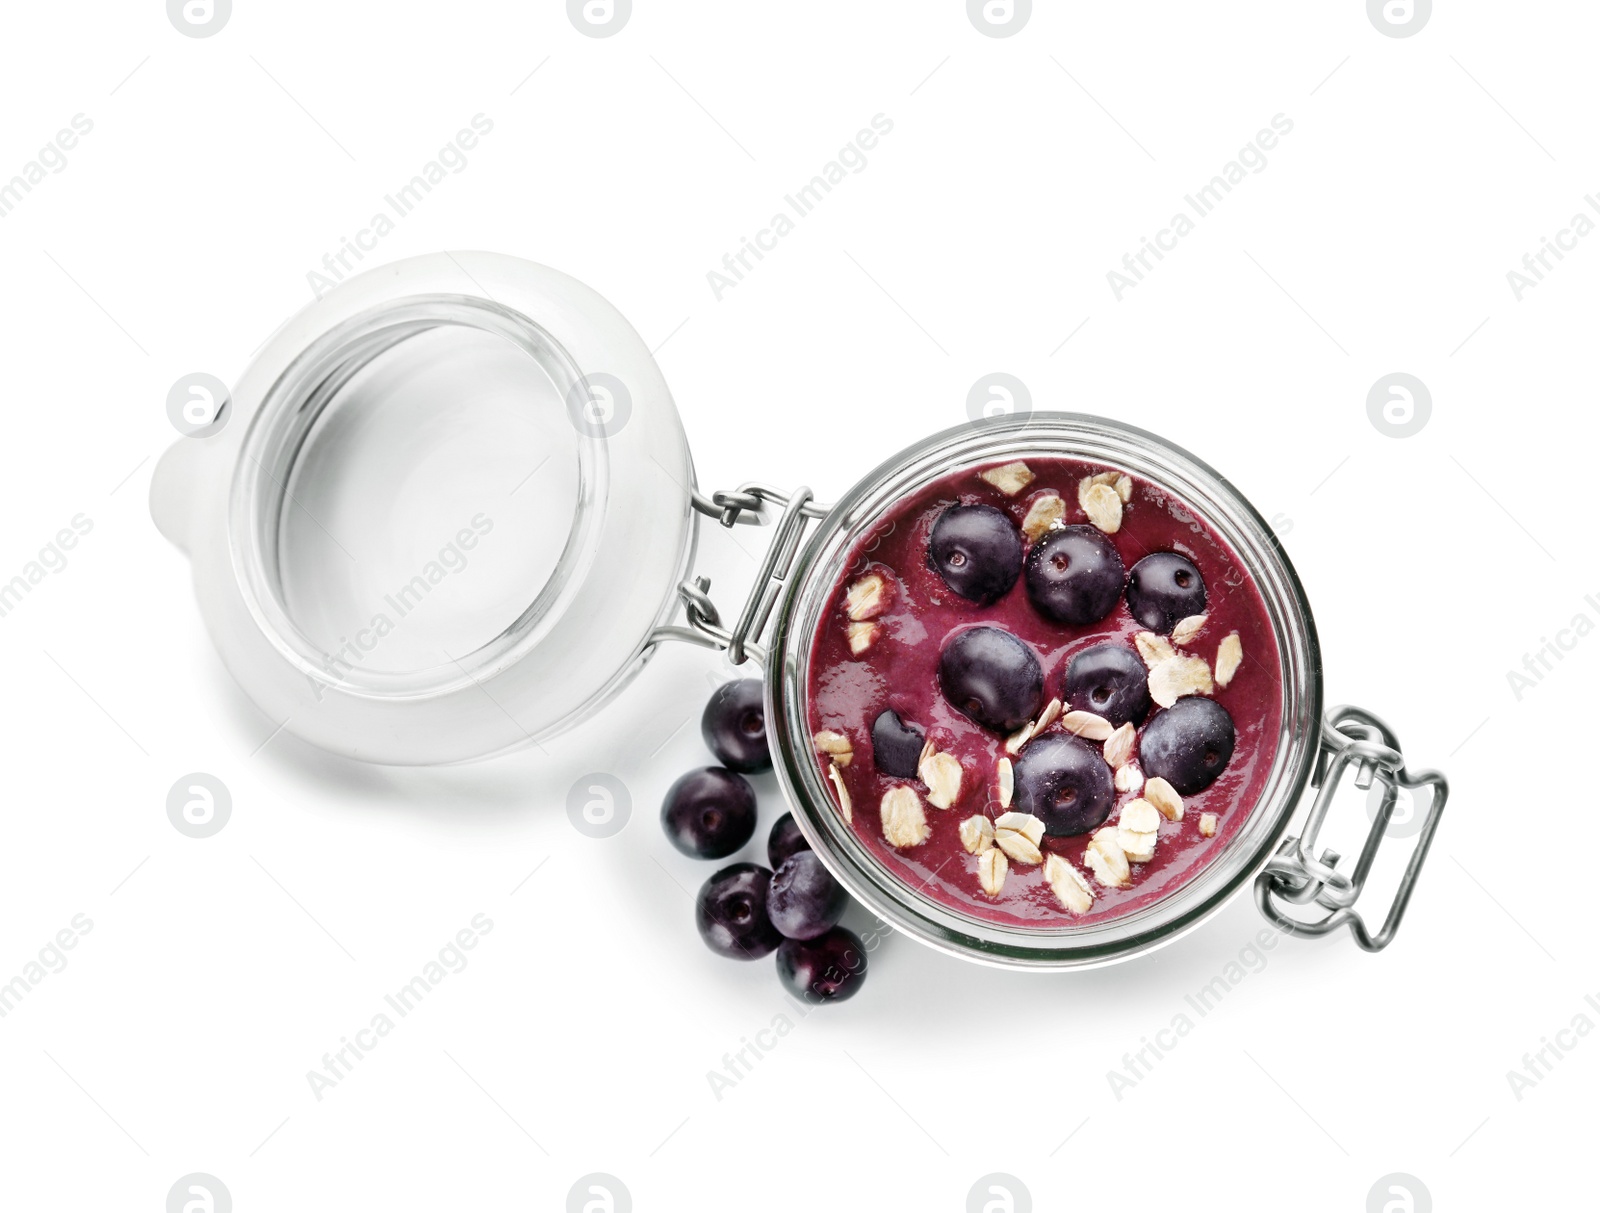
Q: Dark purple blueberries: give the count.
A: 14